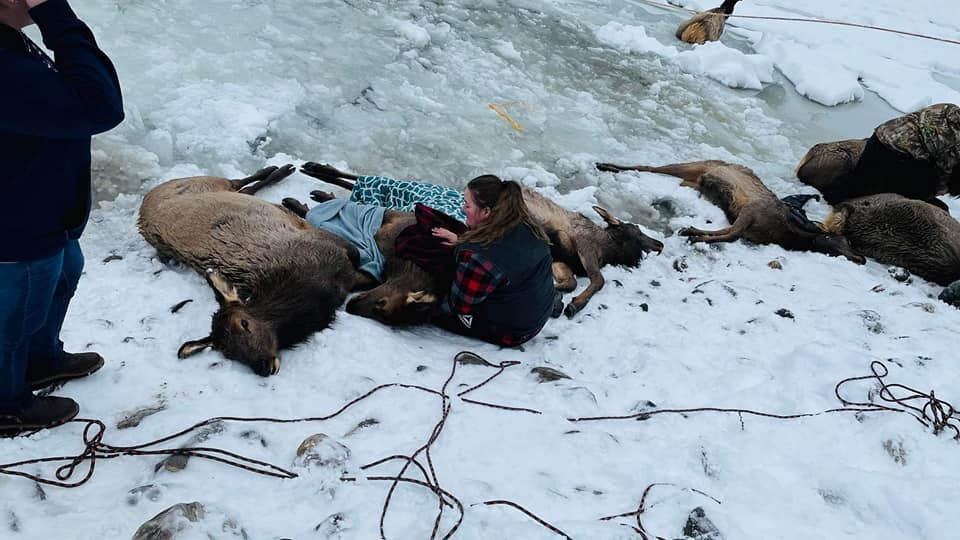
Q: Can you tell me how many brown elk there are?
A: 7